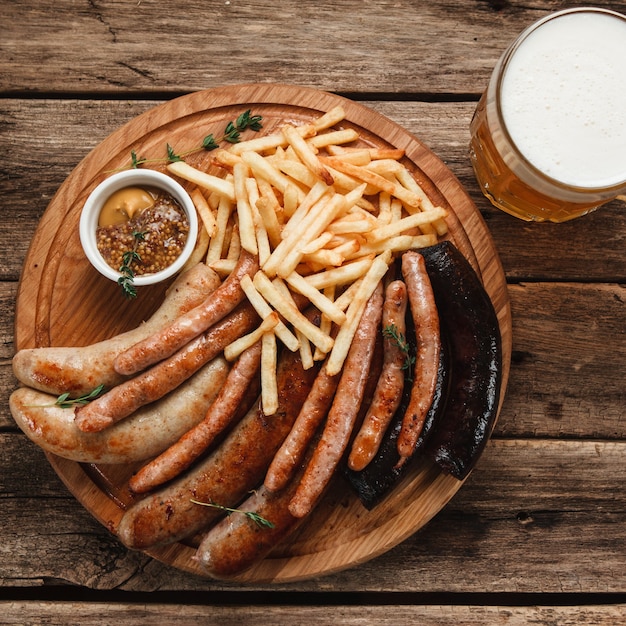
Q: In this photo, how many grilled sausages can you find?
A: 13